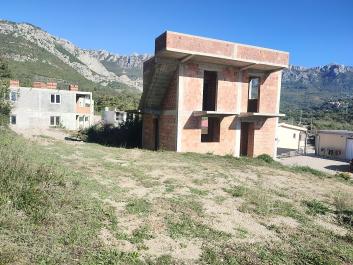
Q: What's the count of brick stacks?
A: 4